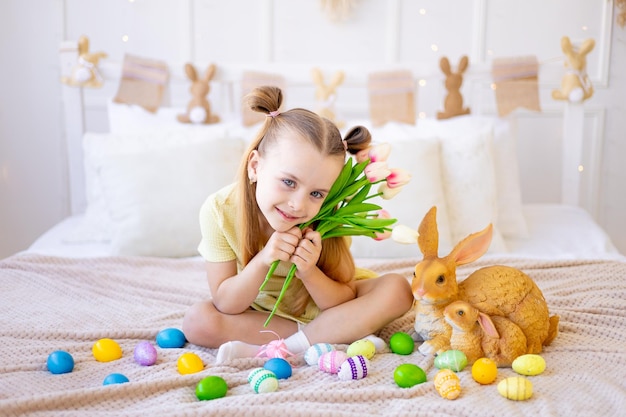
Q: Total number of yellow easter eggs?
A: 7